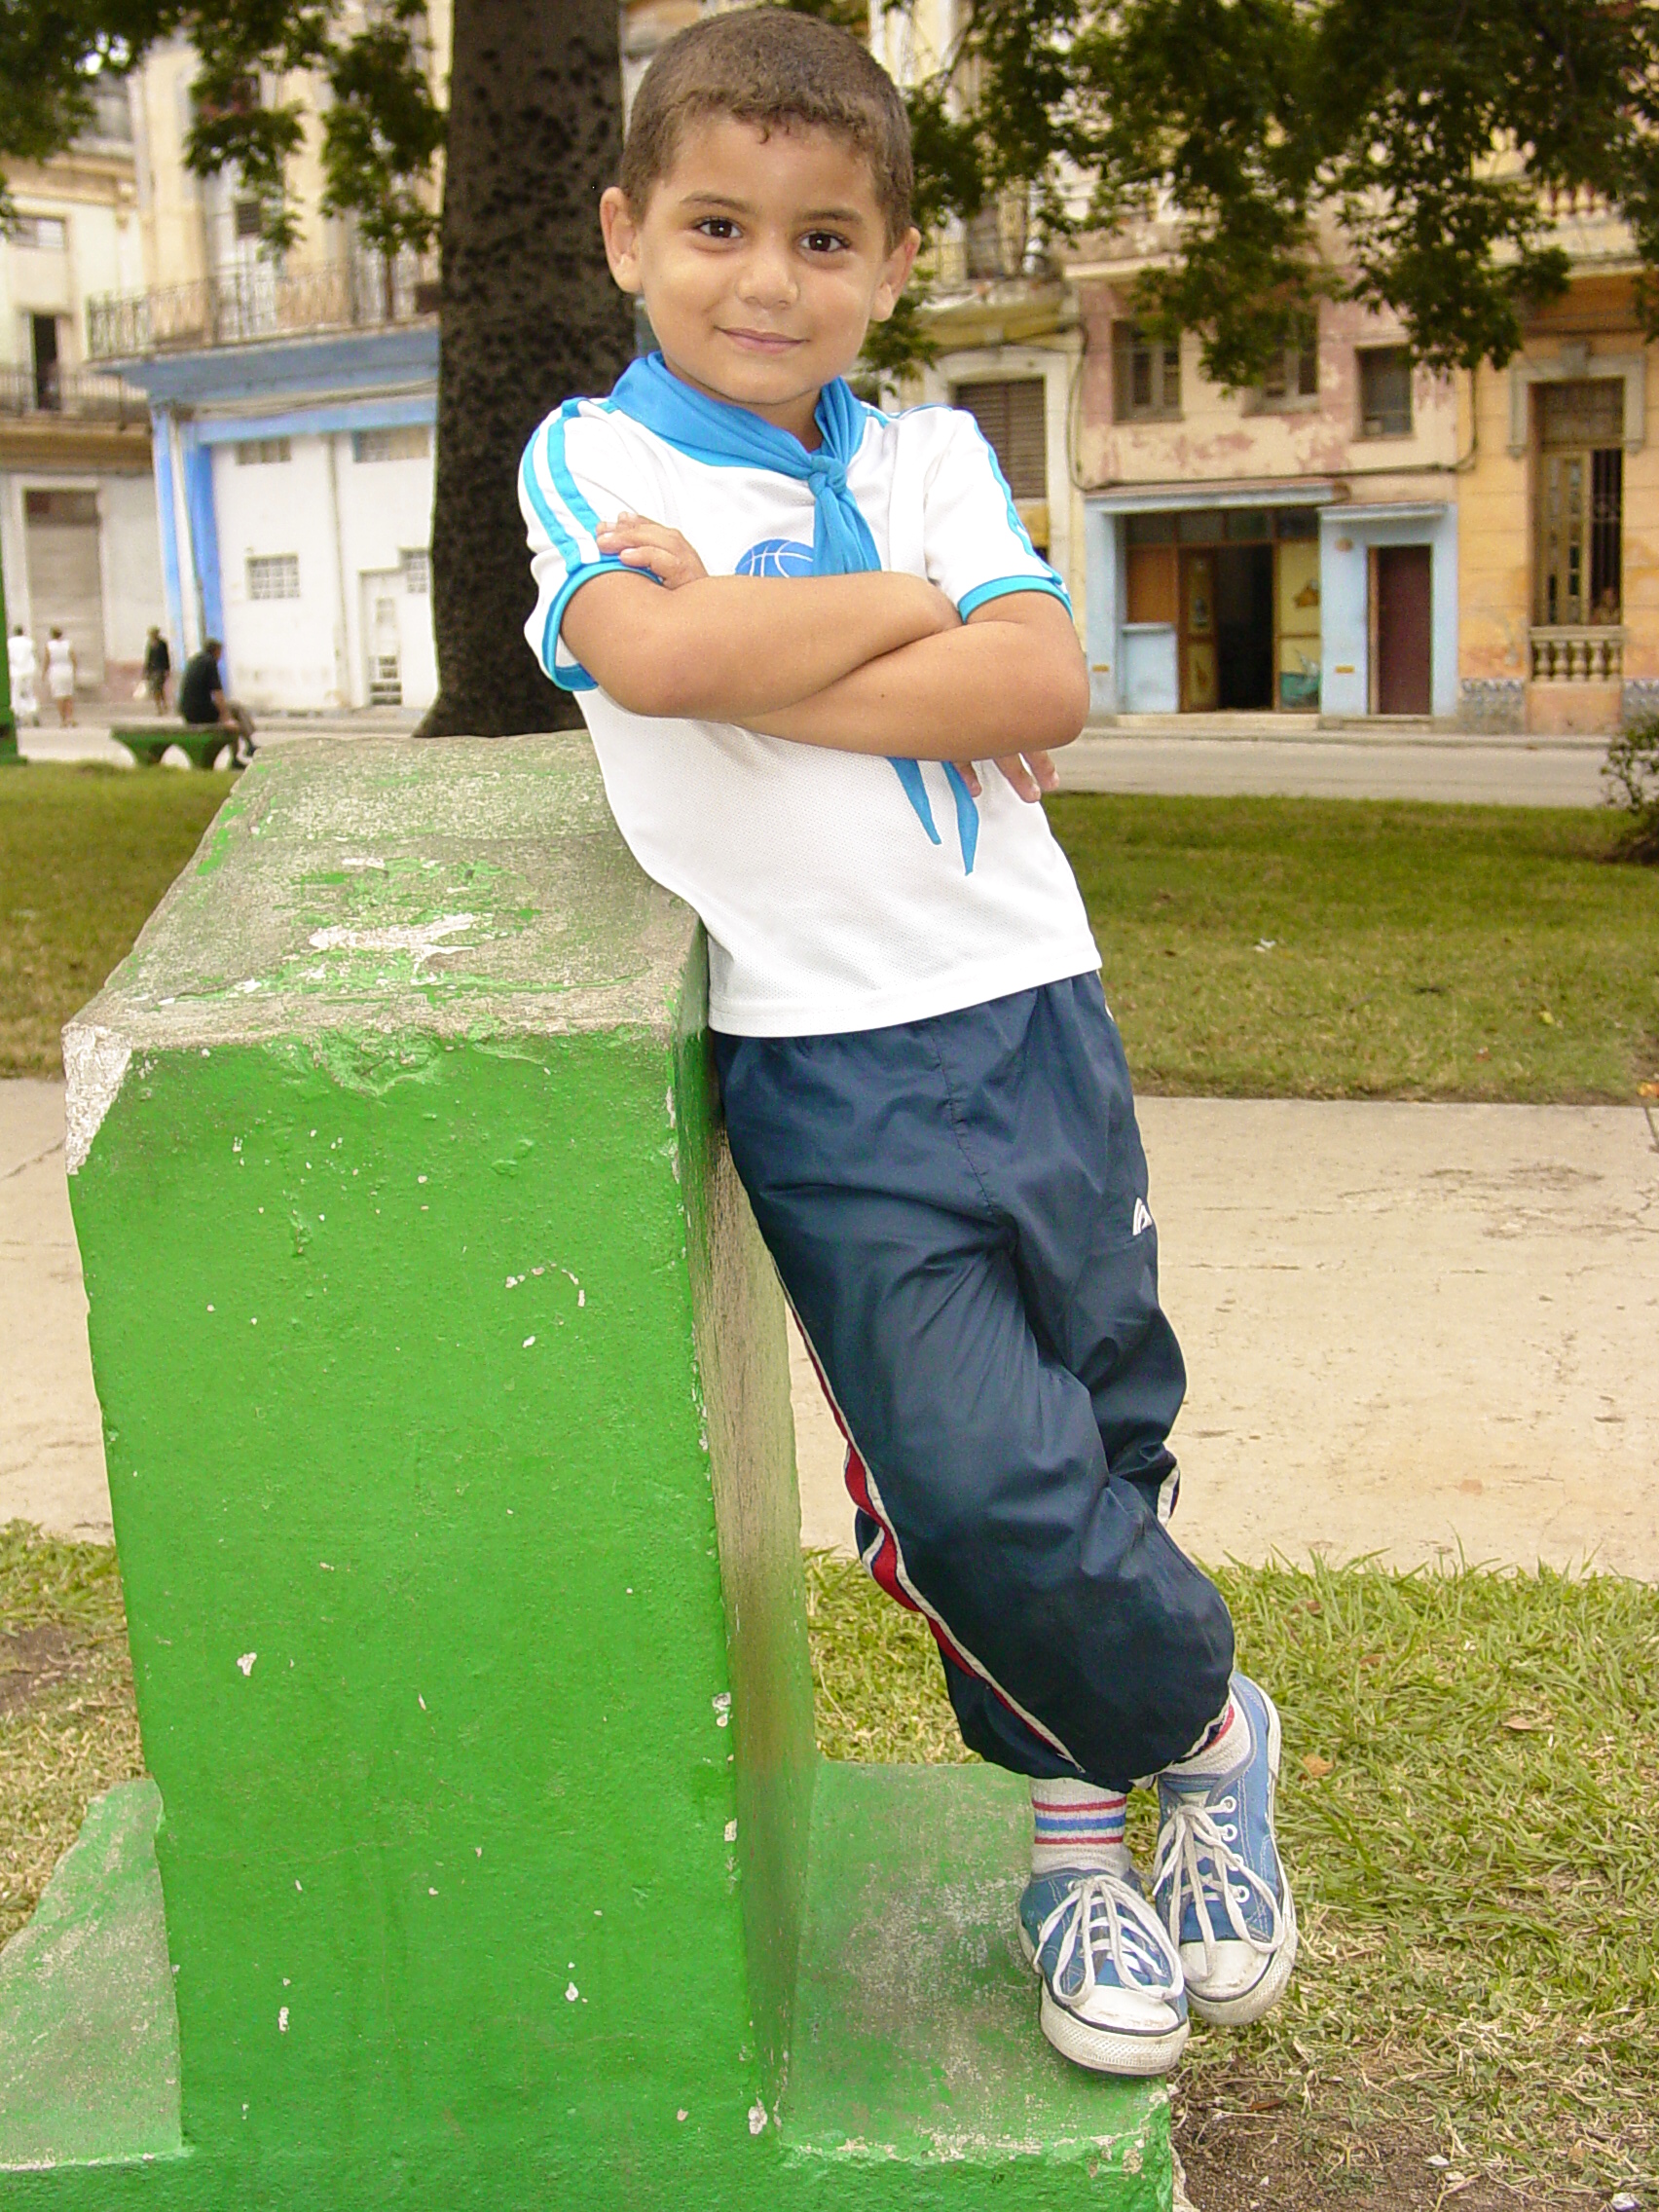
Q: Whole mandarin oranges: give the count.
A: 0